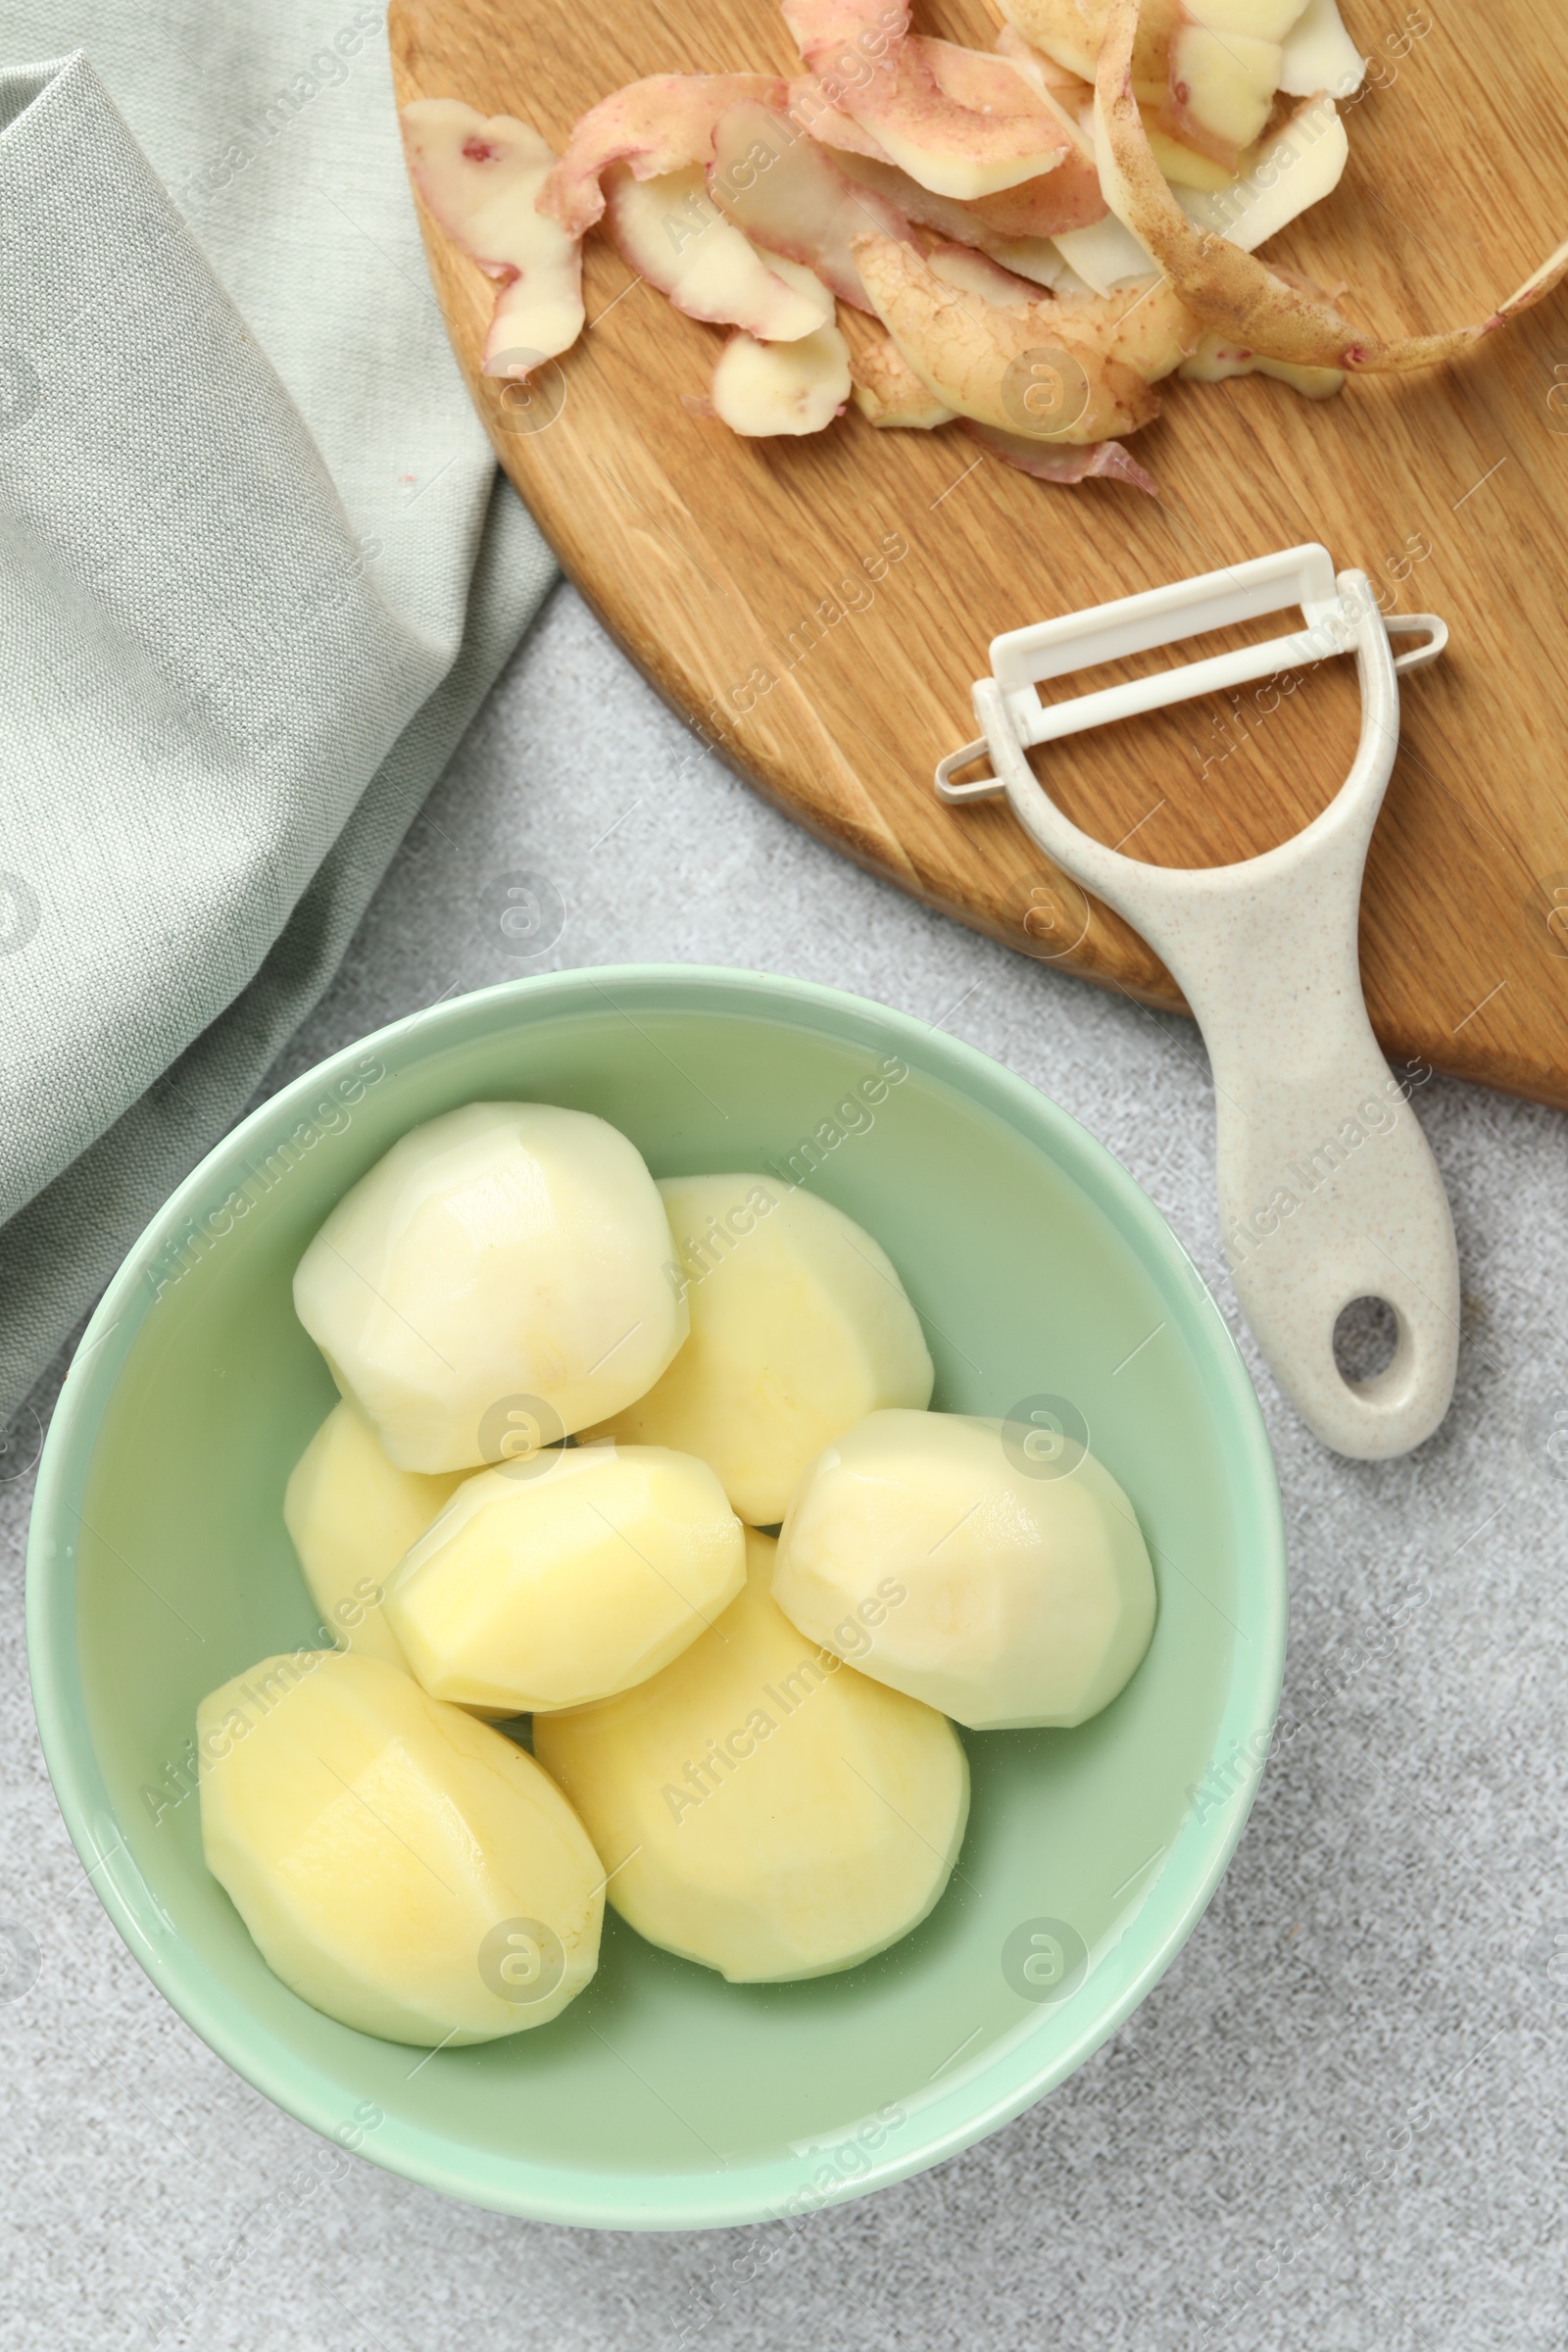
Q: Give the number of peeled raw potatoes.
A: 7